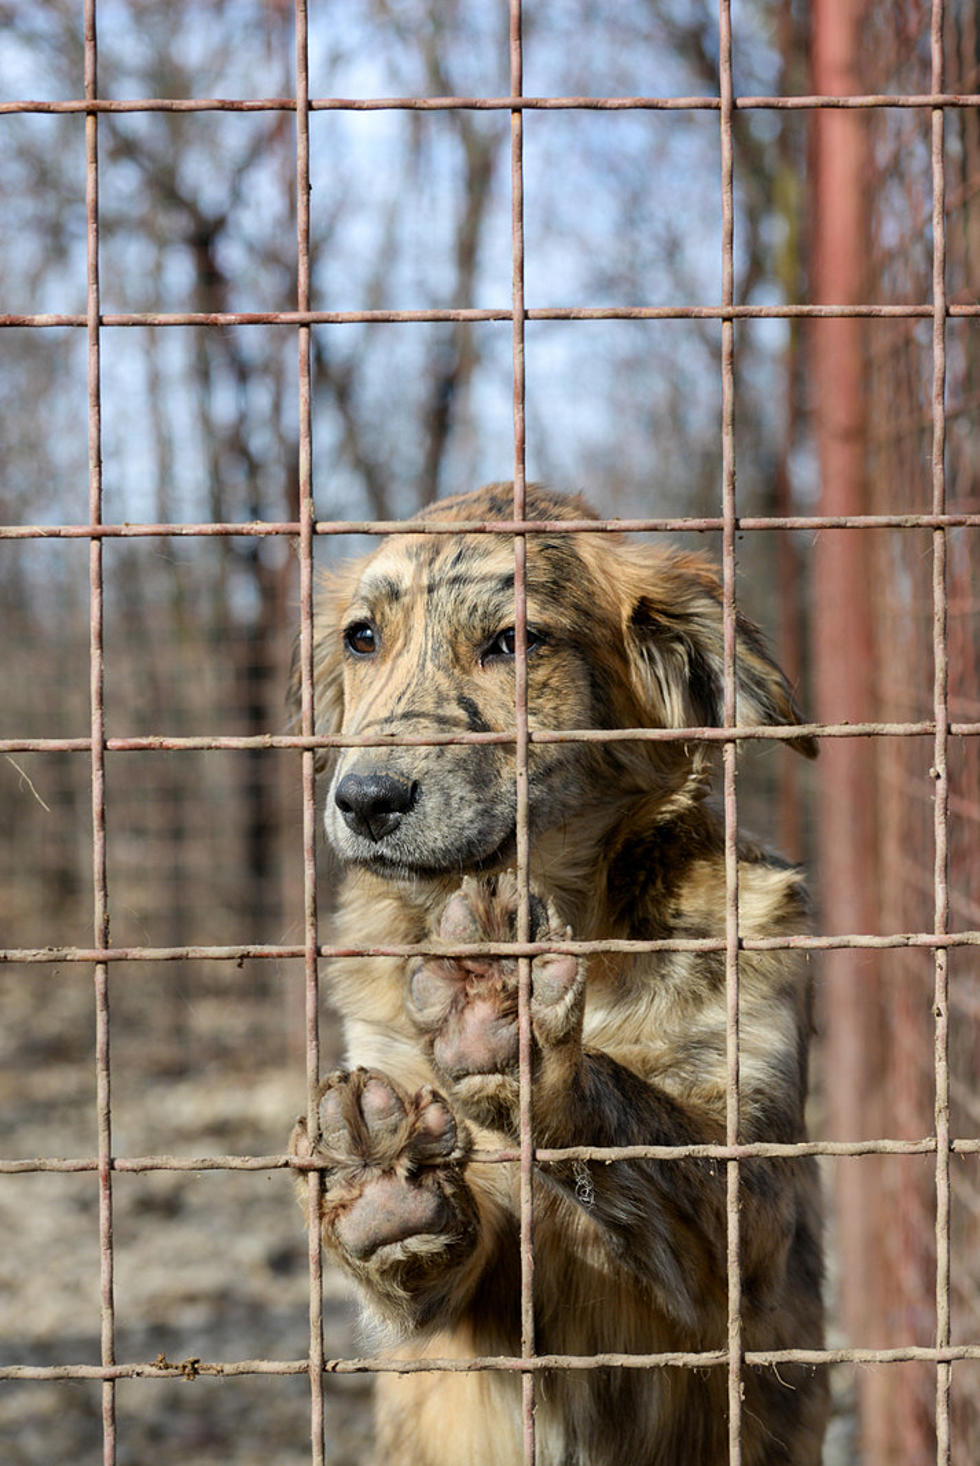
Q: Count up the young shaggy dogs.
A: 1